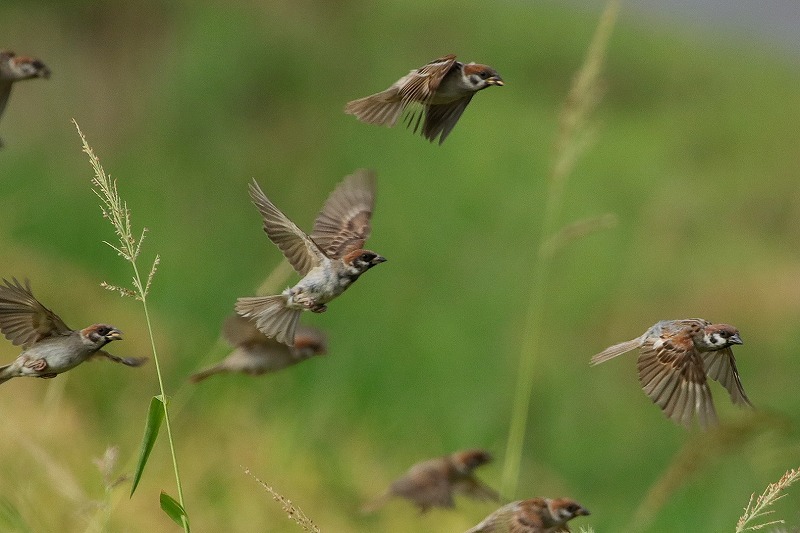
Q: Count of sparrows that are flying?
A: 8